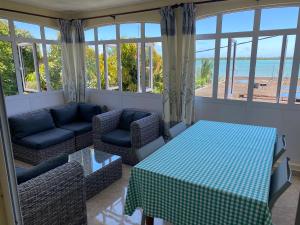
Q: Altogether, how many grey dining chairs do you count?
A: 4